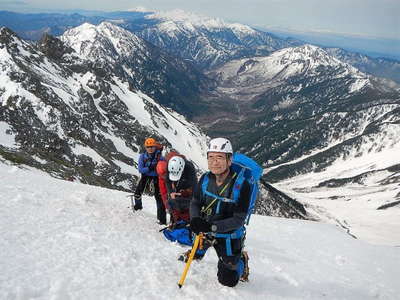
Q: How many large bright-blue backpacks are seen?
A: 1